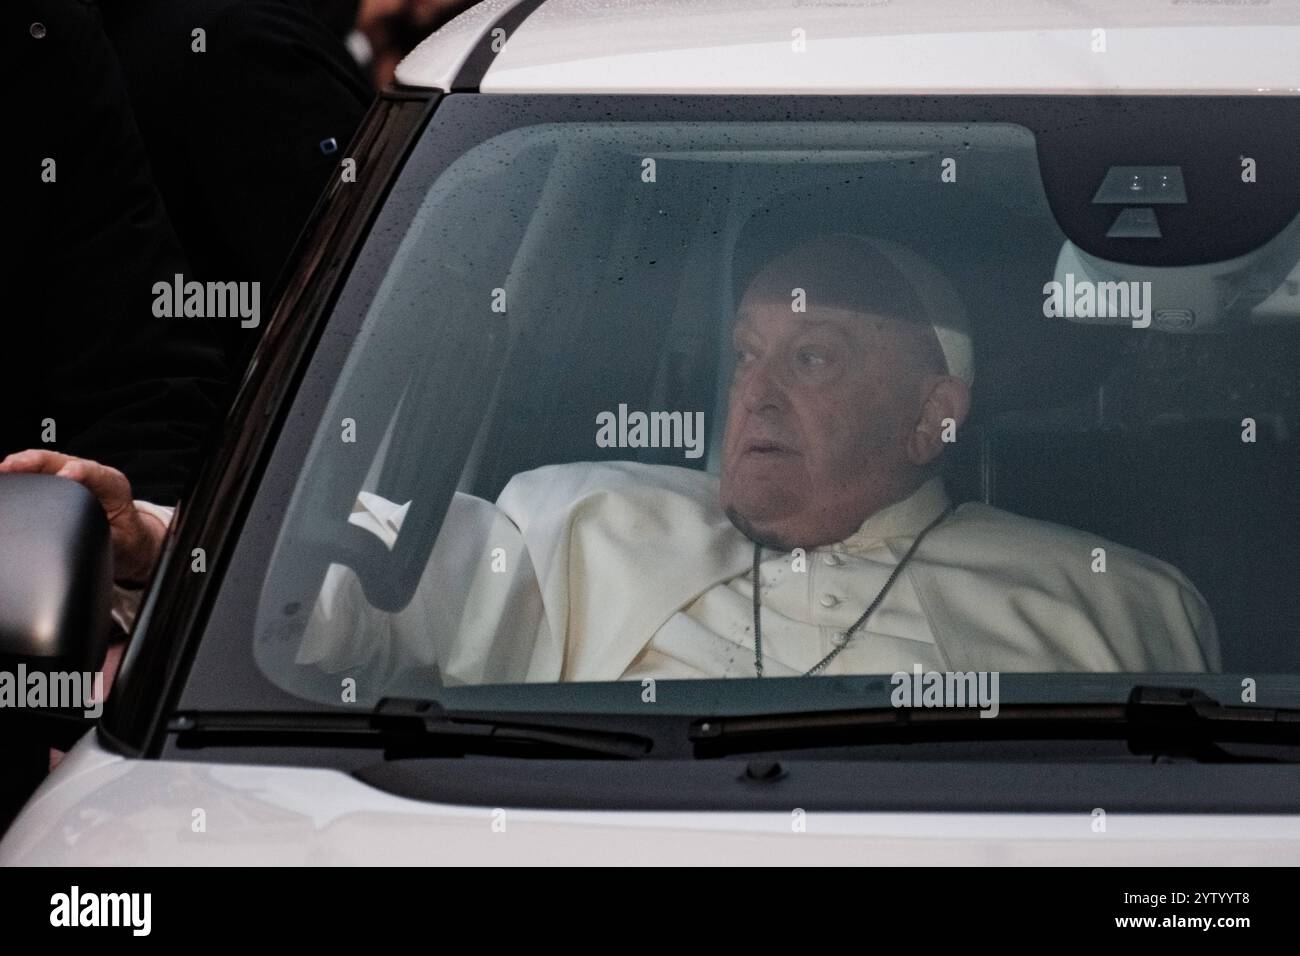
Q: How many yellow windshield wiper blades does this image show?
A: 0